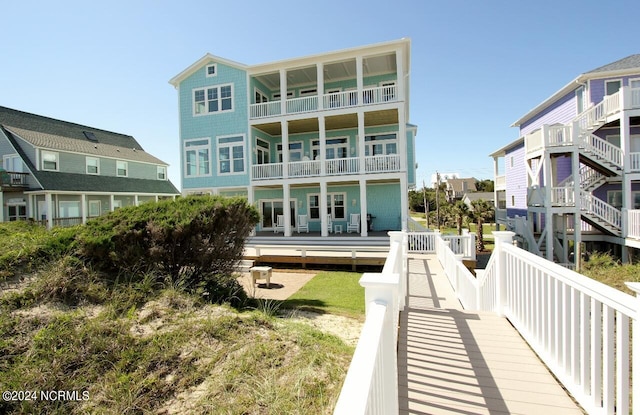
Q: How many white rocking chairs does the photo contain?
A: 4